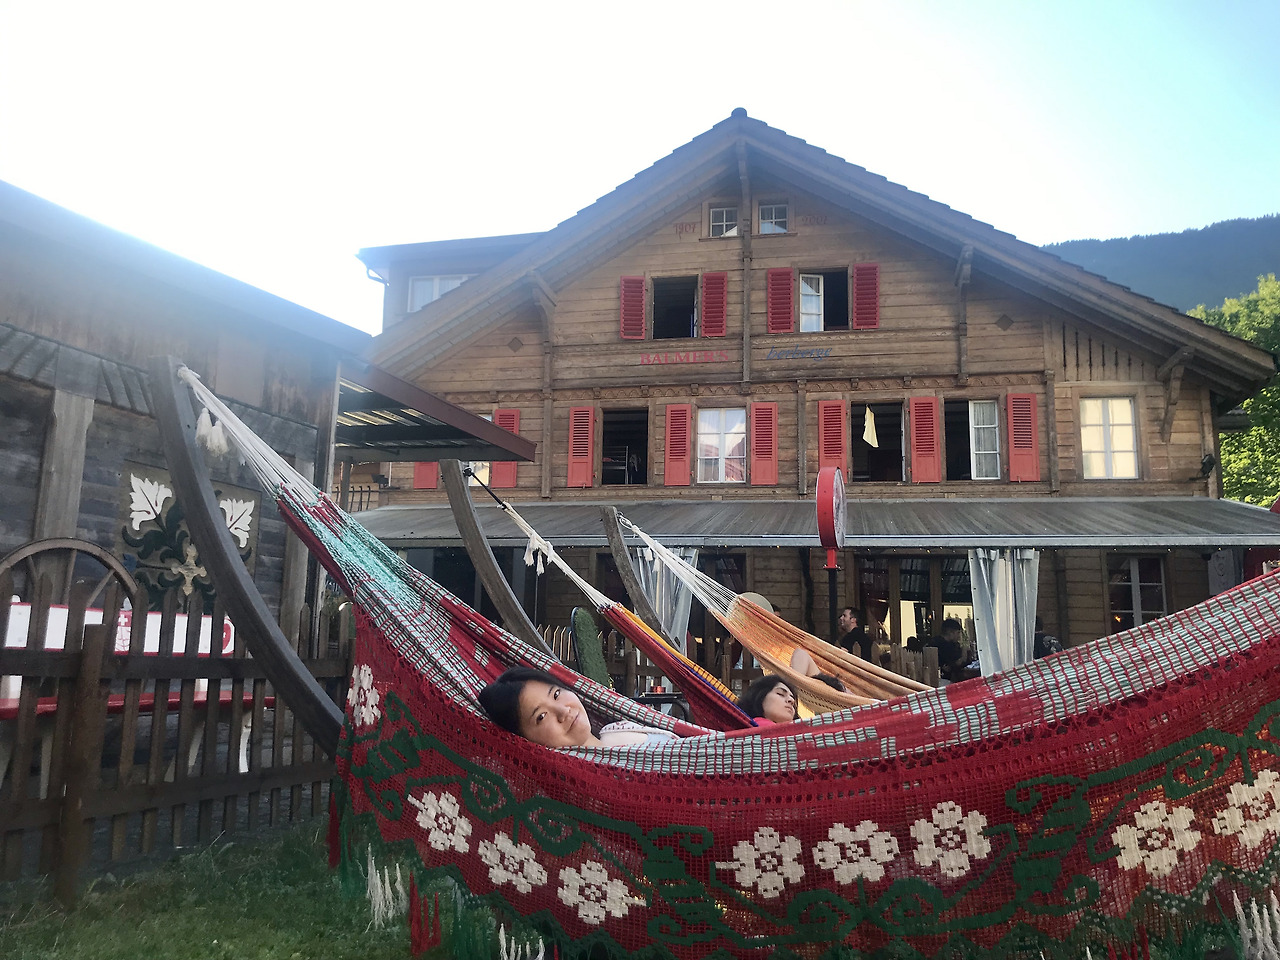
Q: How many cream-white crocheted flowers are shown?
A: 9